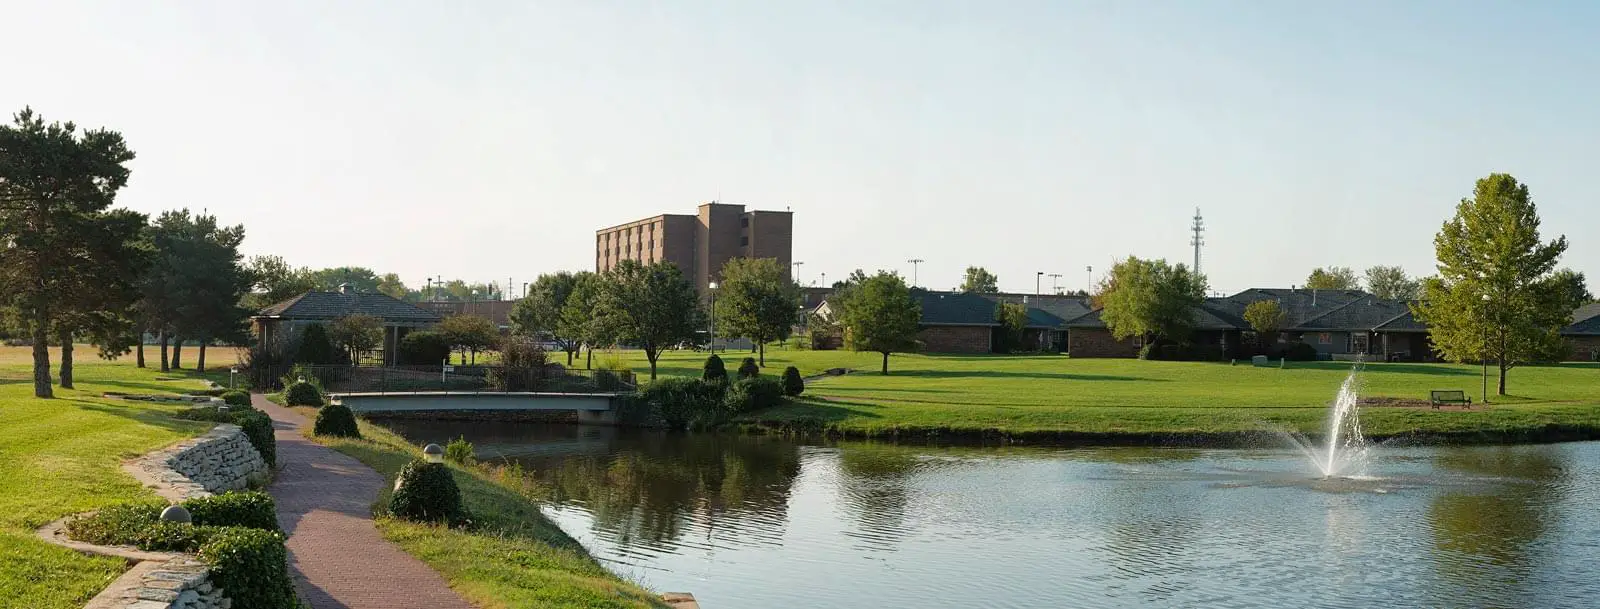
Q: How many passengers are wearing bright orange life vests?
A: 0